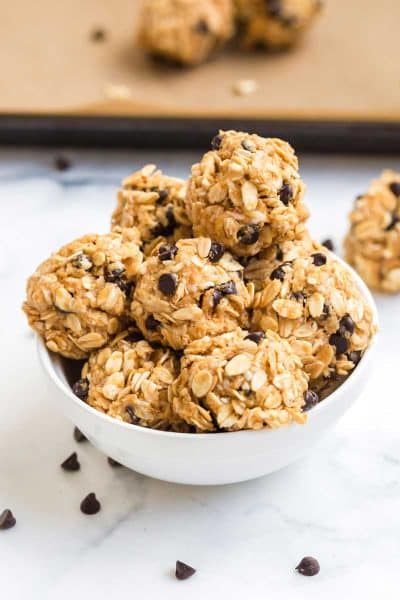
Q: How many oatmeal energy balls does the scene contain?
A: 10